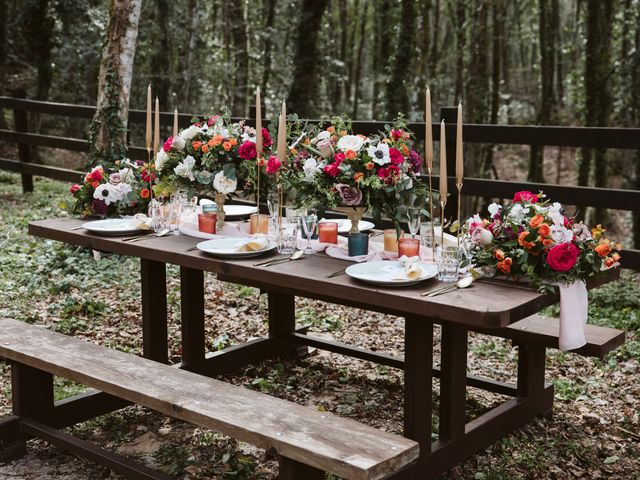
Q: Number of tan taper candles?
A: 9